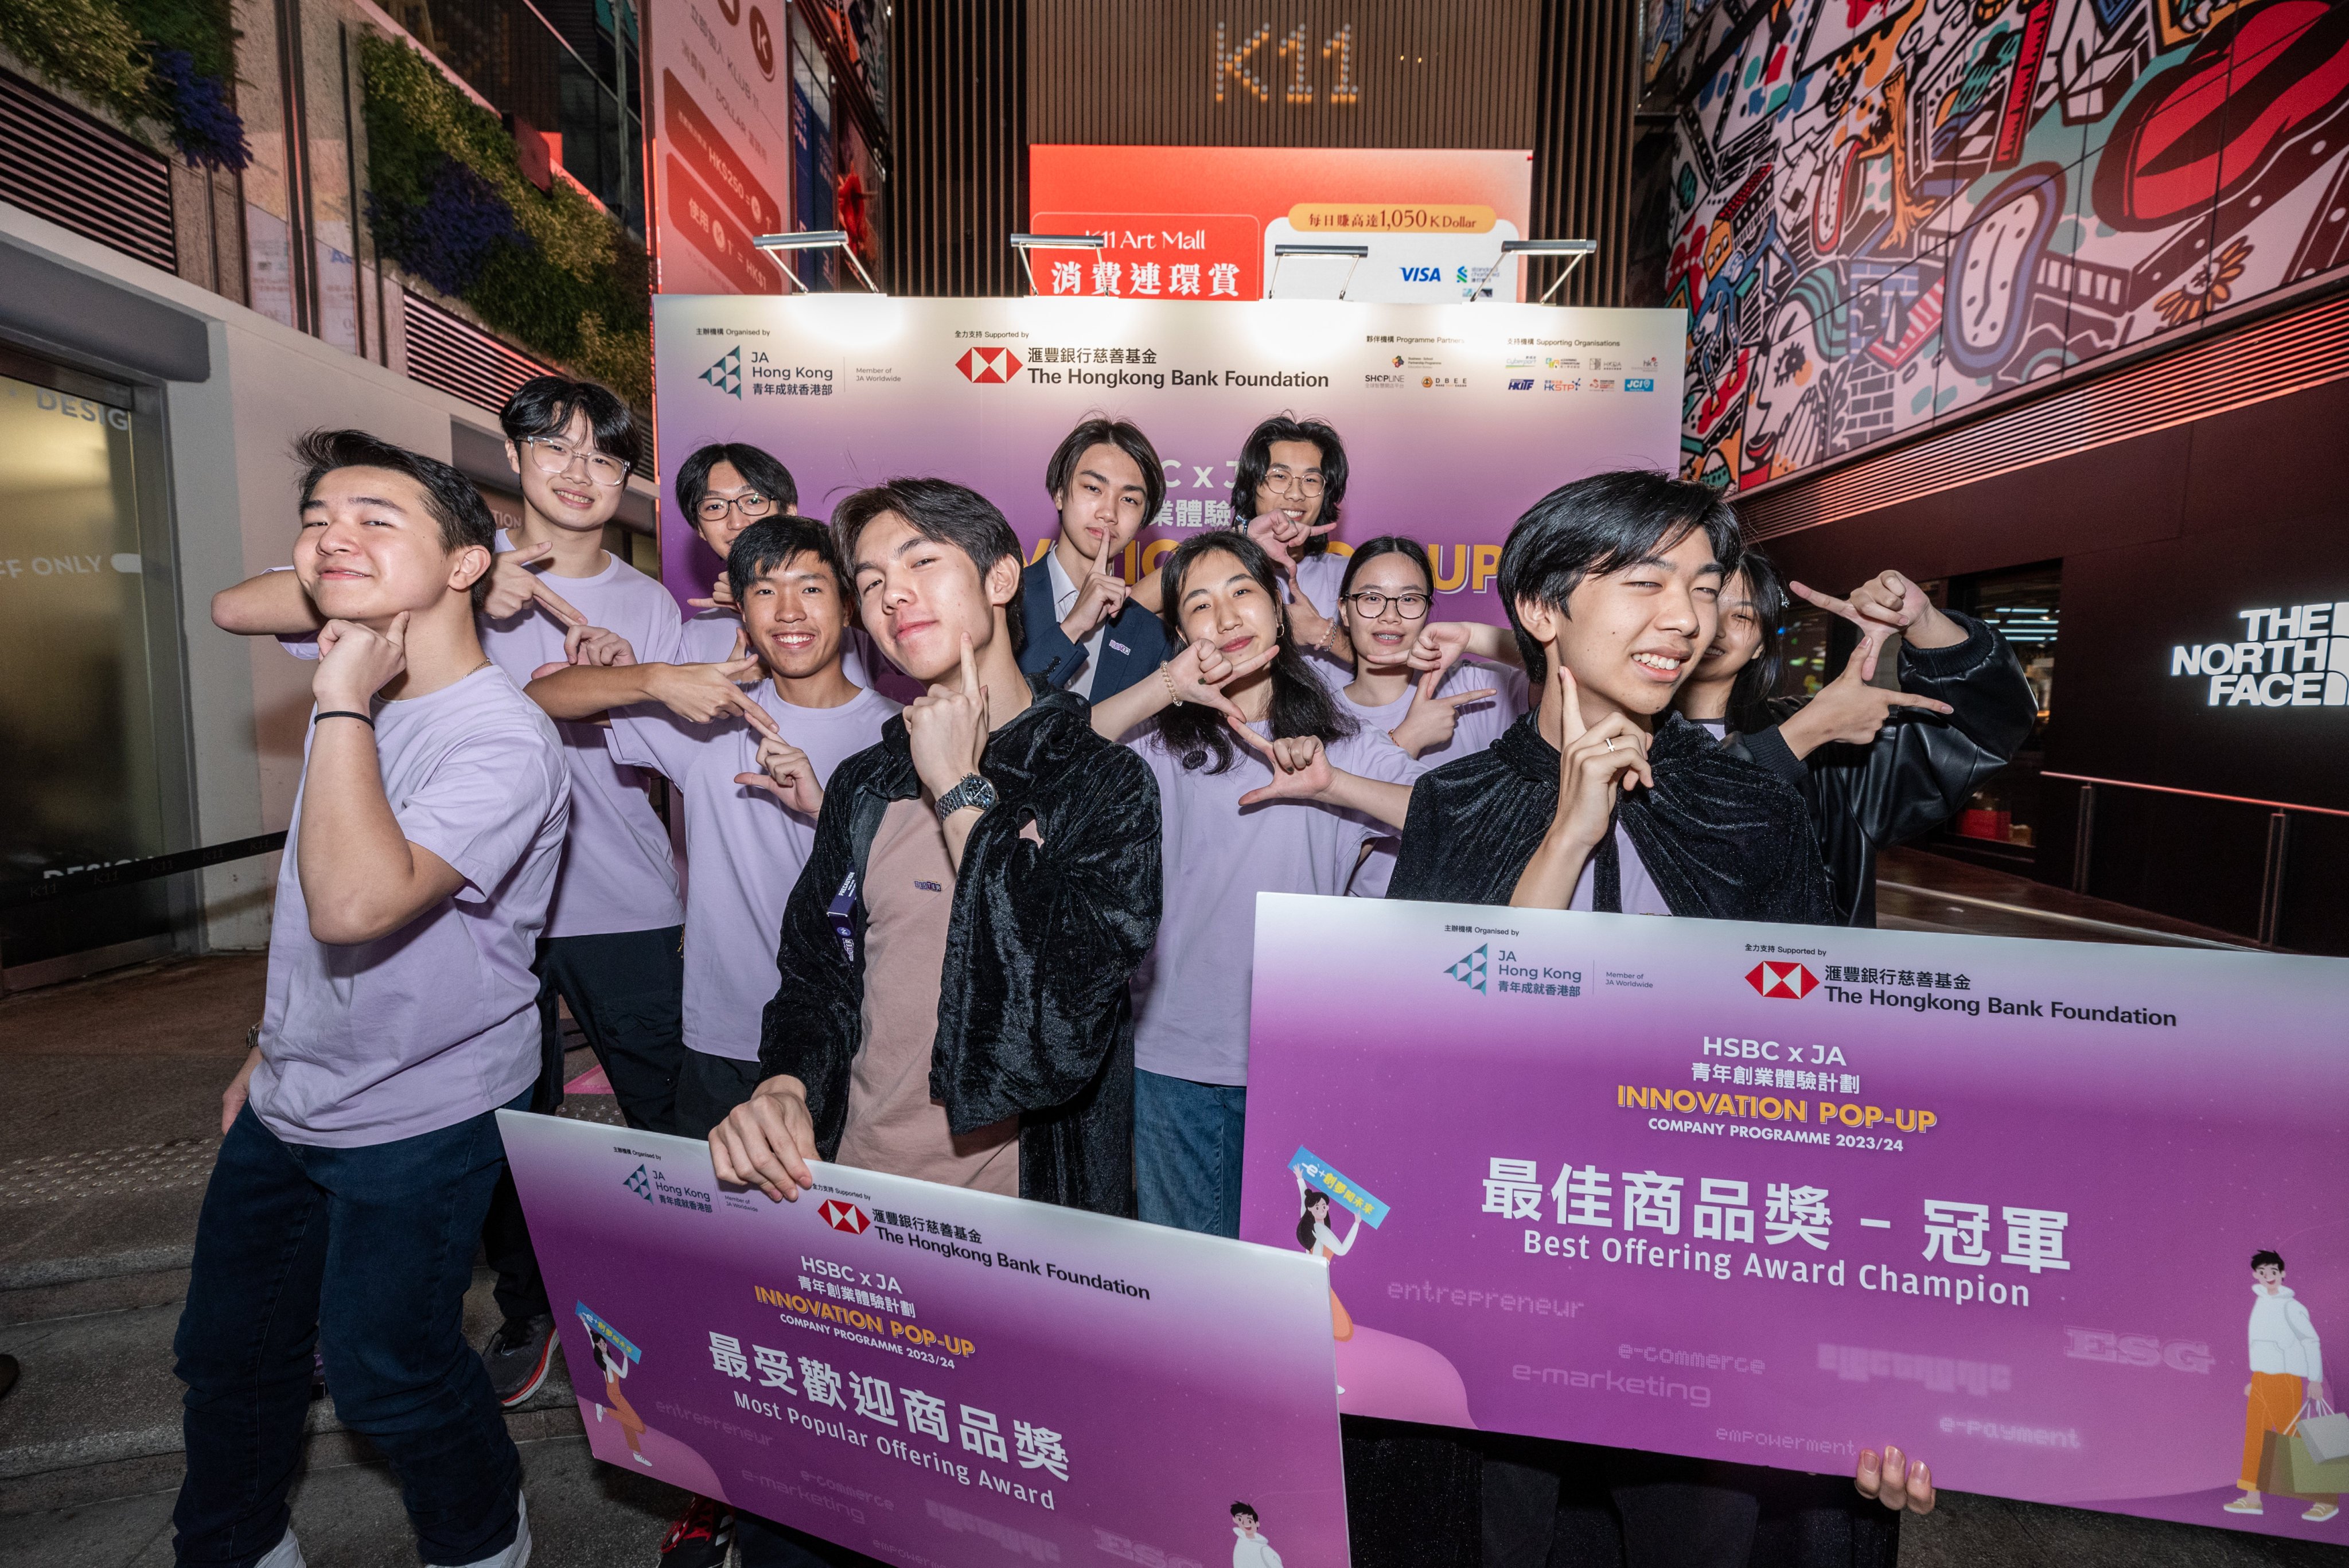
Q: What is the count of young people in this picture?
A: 11